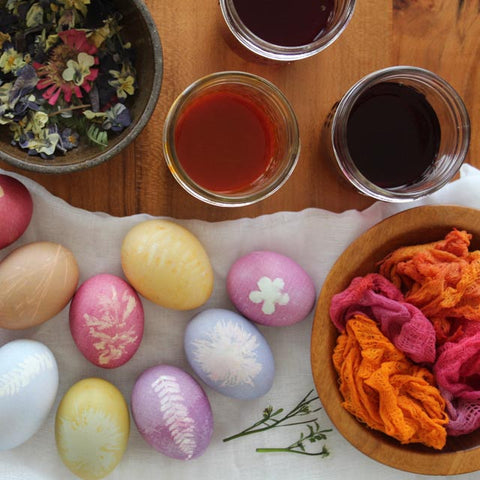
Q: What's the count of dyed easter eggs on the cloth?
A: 9